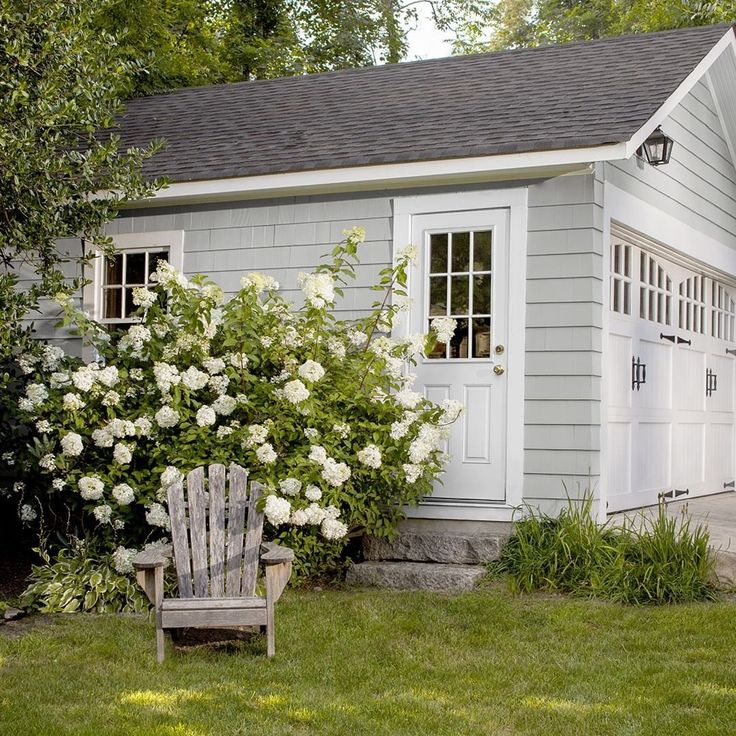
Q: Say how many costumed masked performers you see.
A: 0